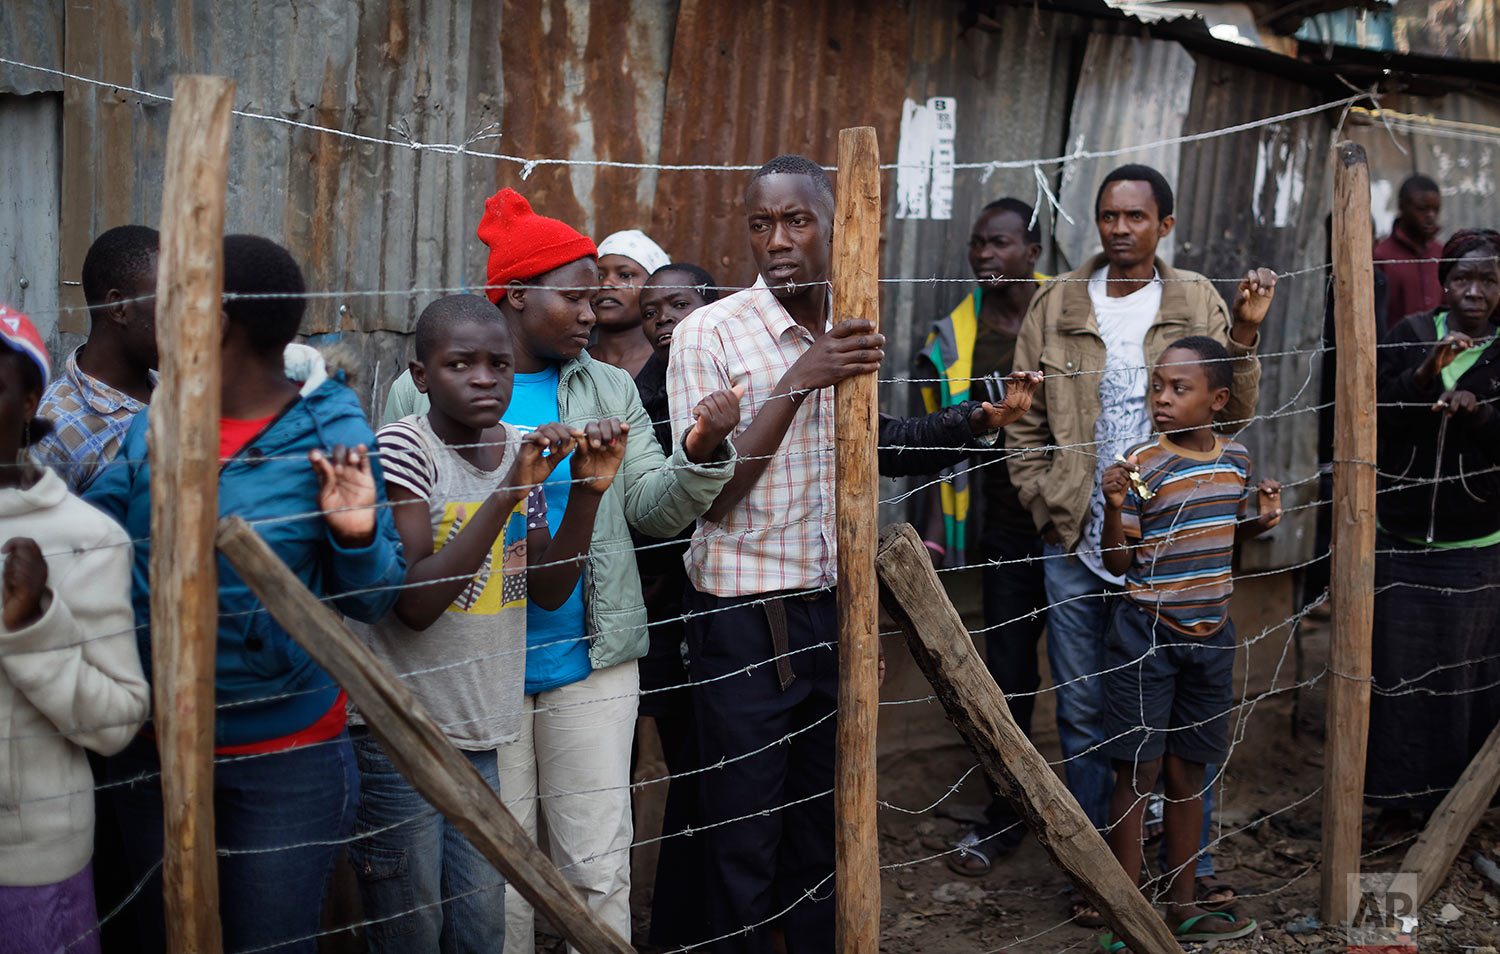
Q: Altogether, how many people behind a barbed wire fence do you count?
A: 13